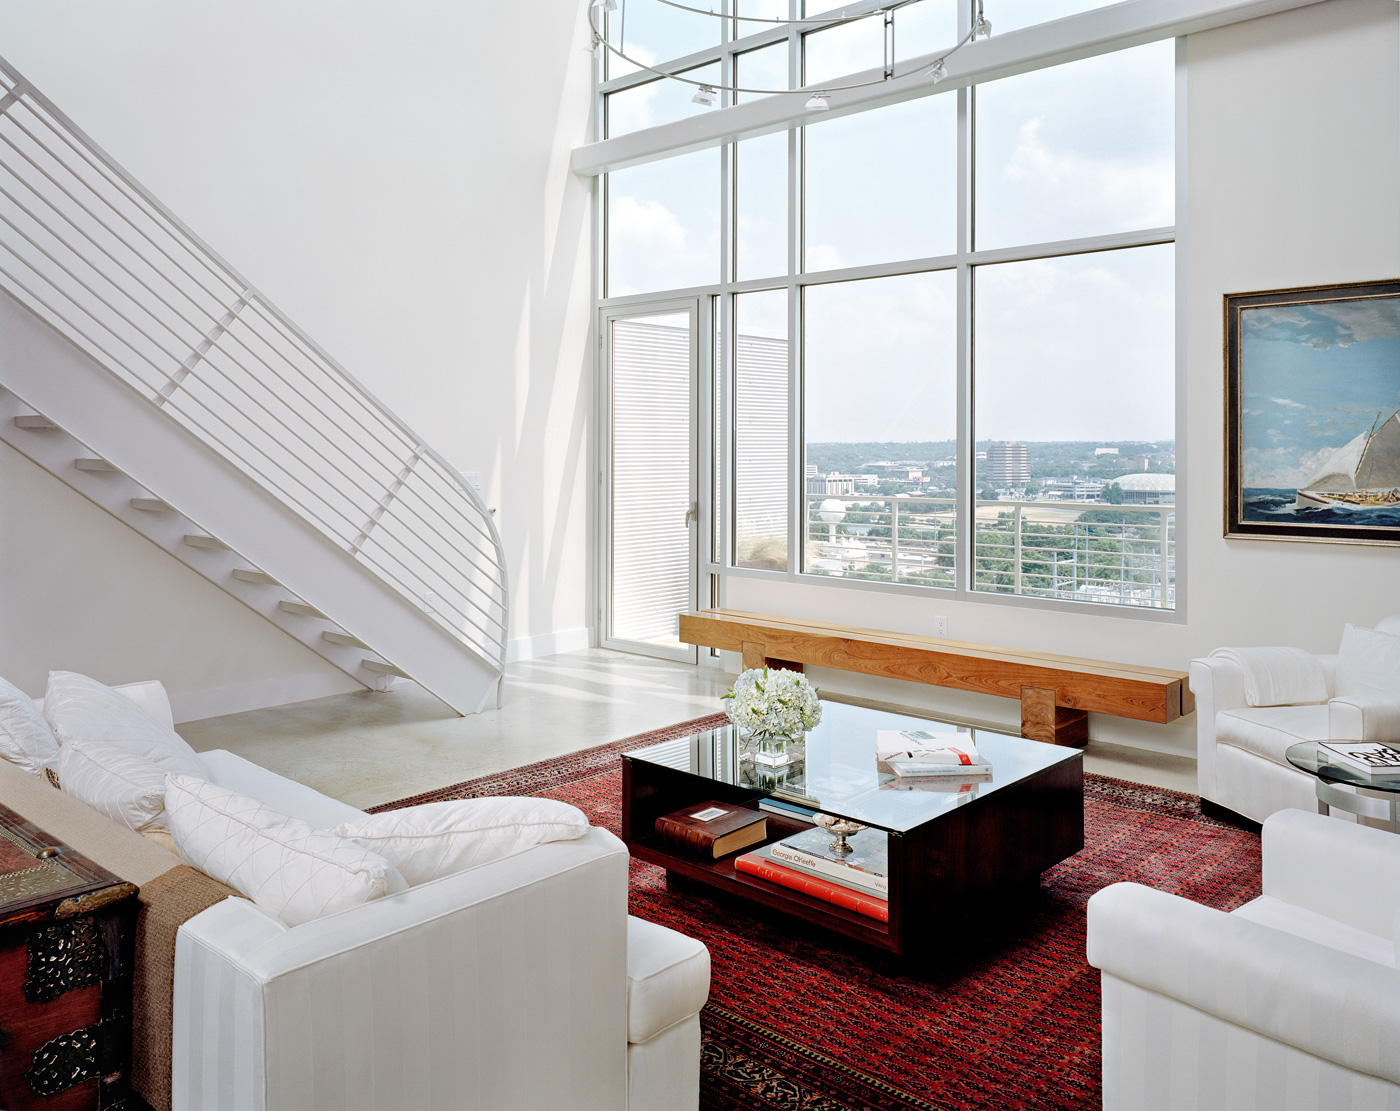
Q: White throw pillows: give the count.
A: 6